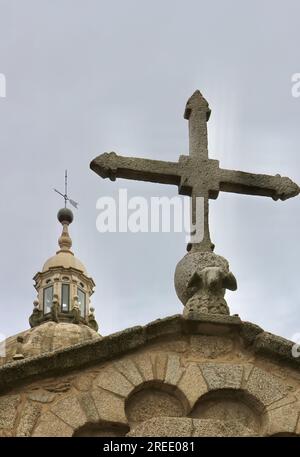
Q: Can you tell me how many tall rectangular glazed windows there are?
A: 3